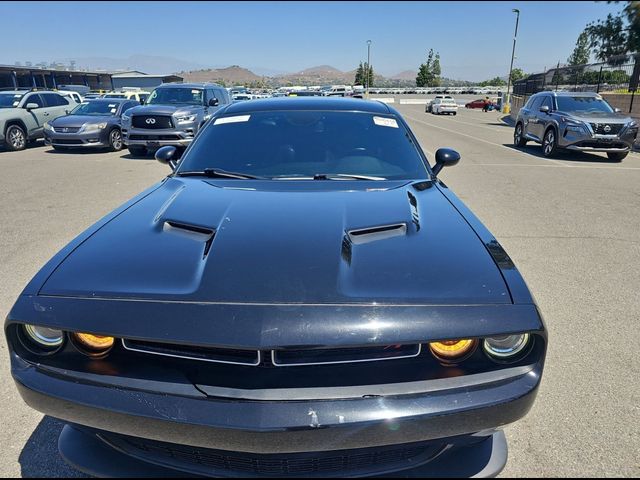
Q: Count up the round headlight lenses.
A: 4